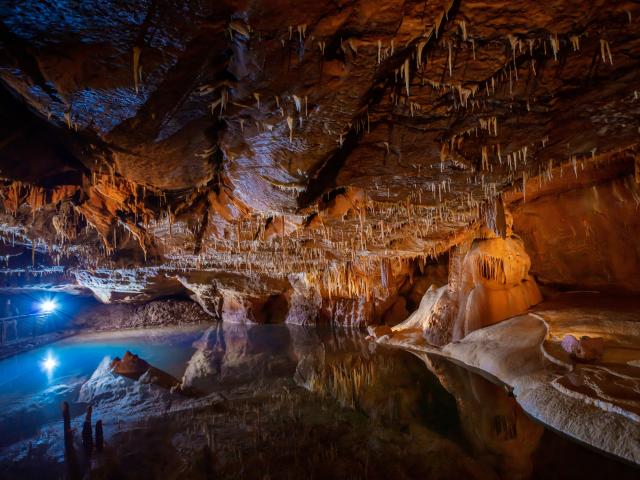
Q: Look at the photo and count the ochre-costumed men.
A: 0